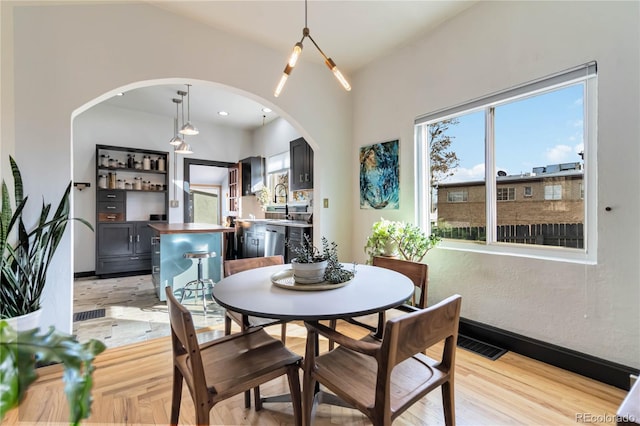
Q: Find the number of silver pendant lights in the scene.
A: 3